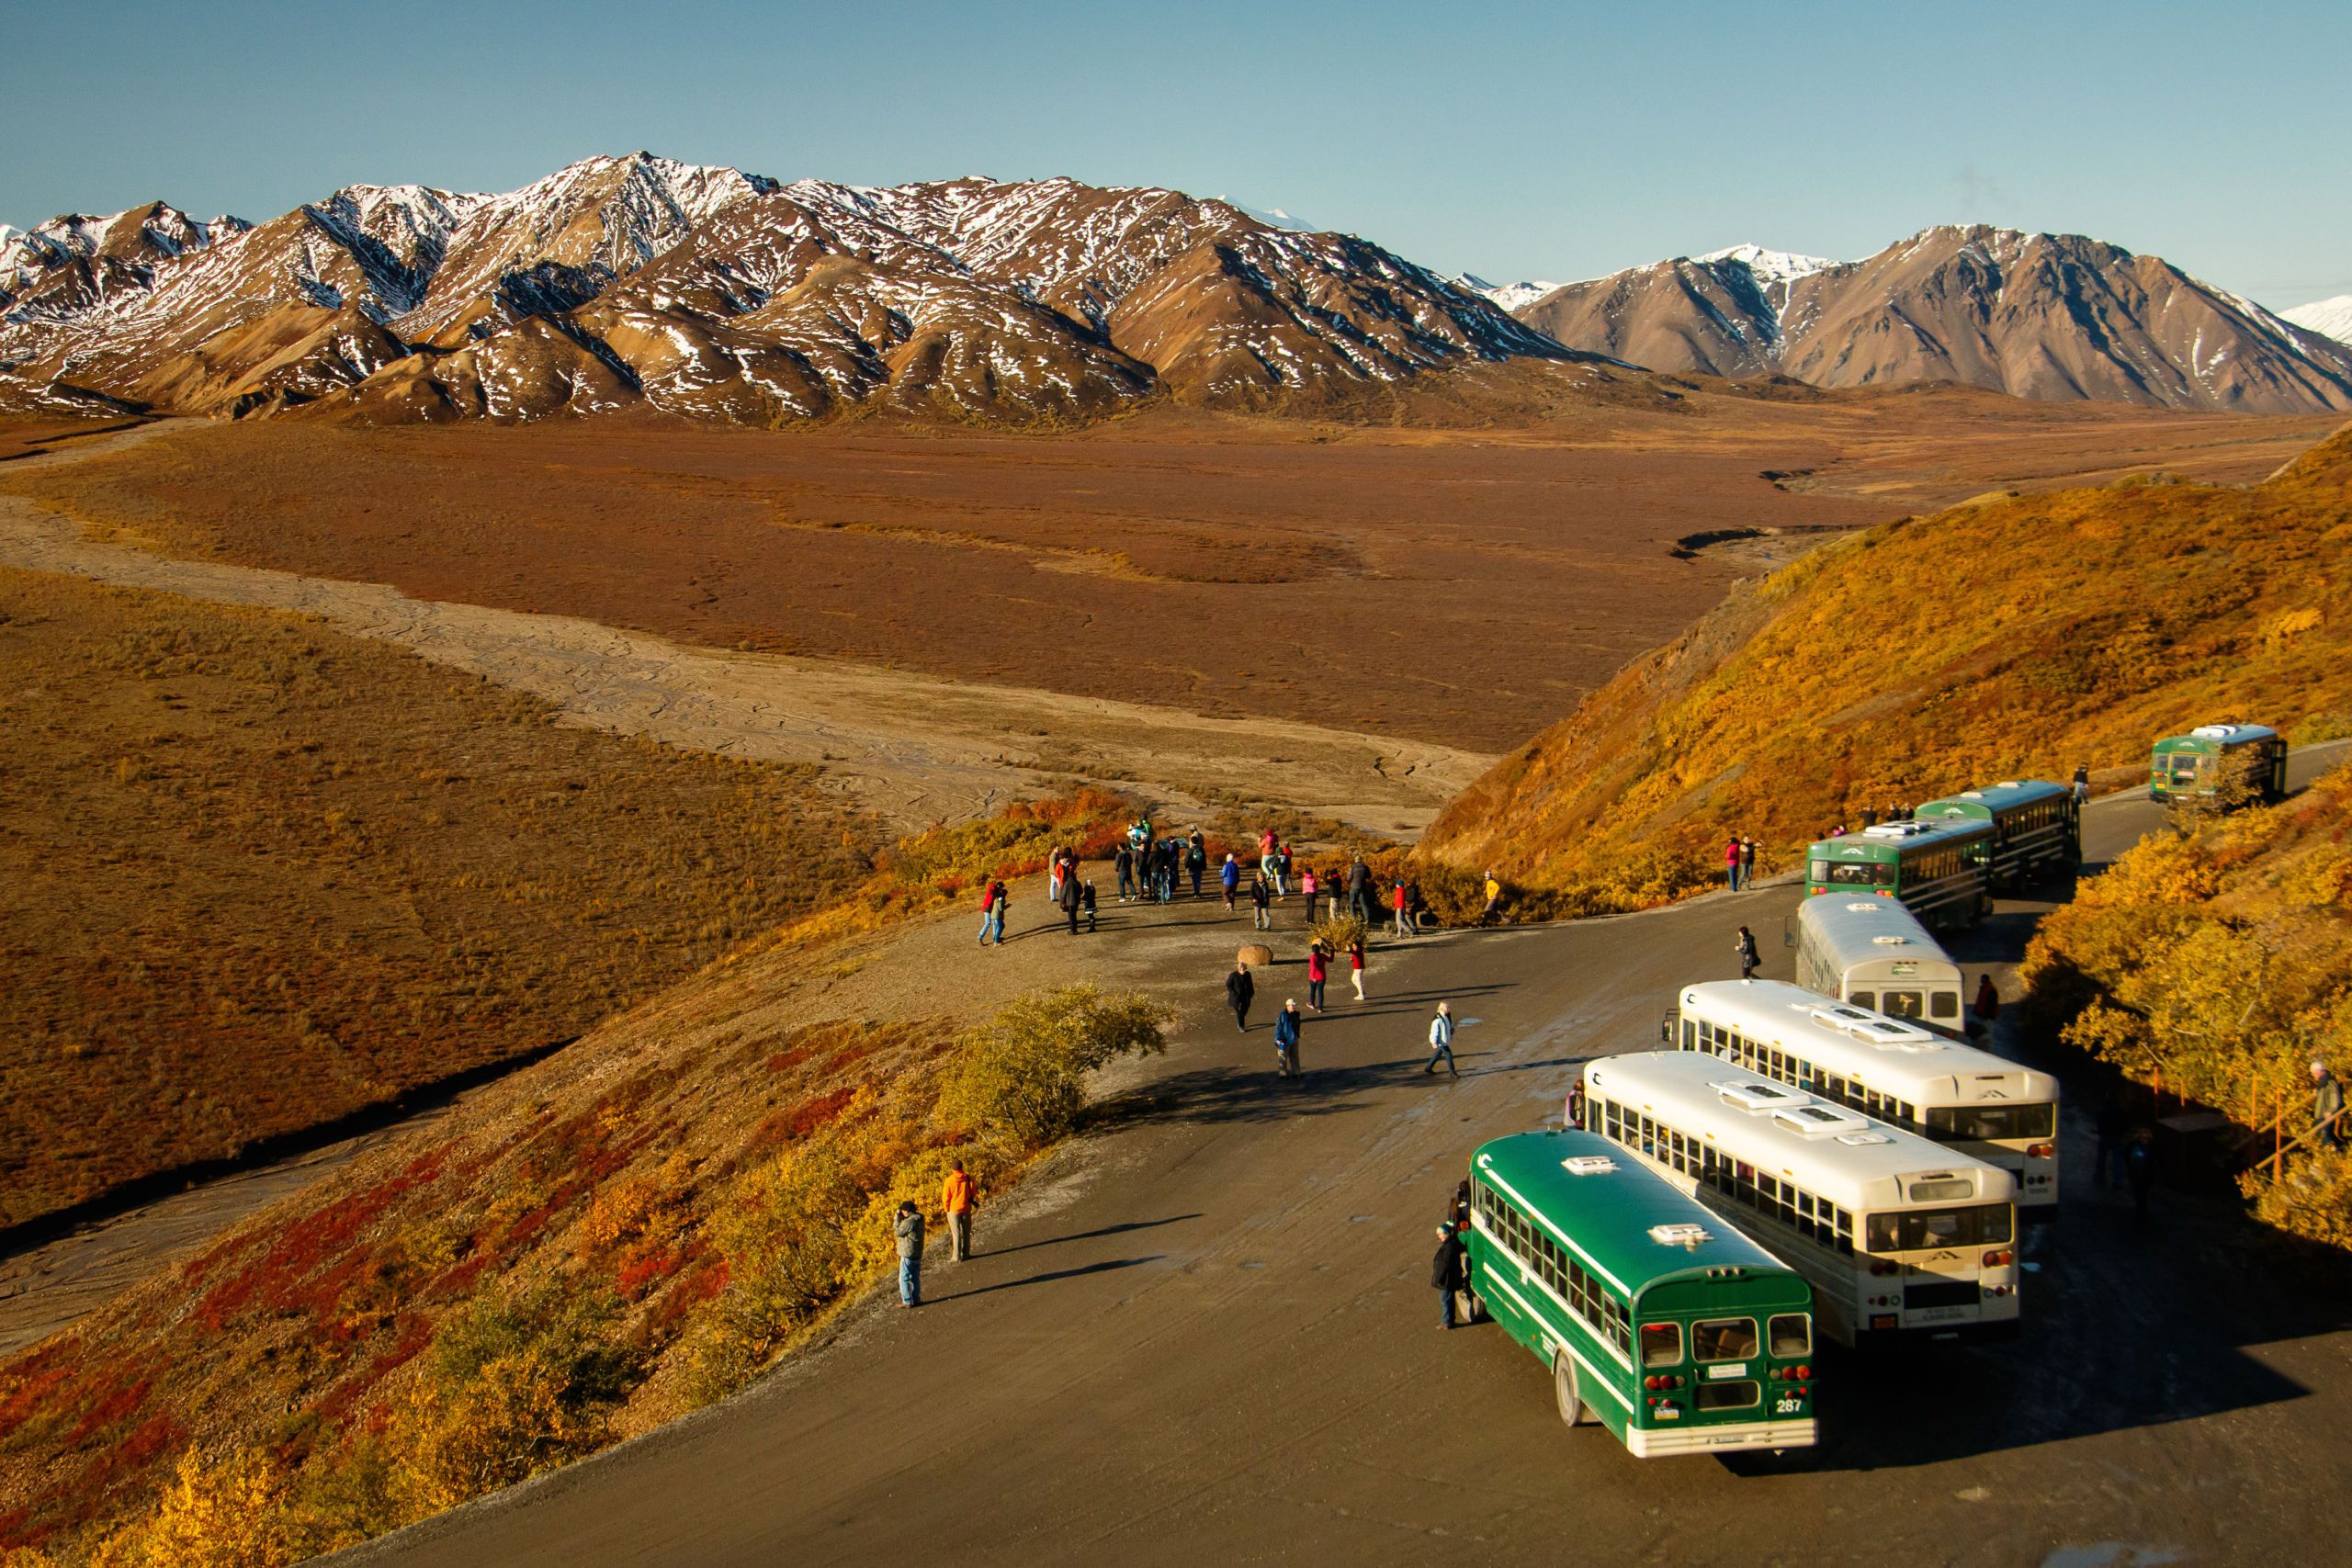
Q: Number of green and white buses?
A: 7